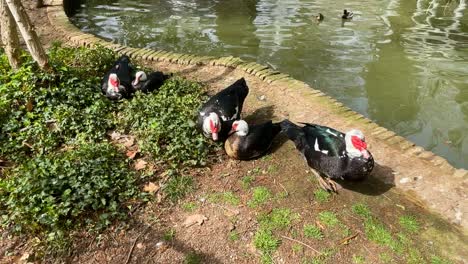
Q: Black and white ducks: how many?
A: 5